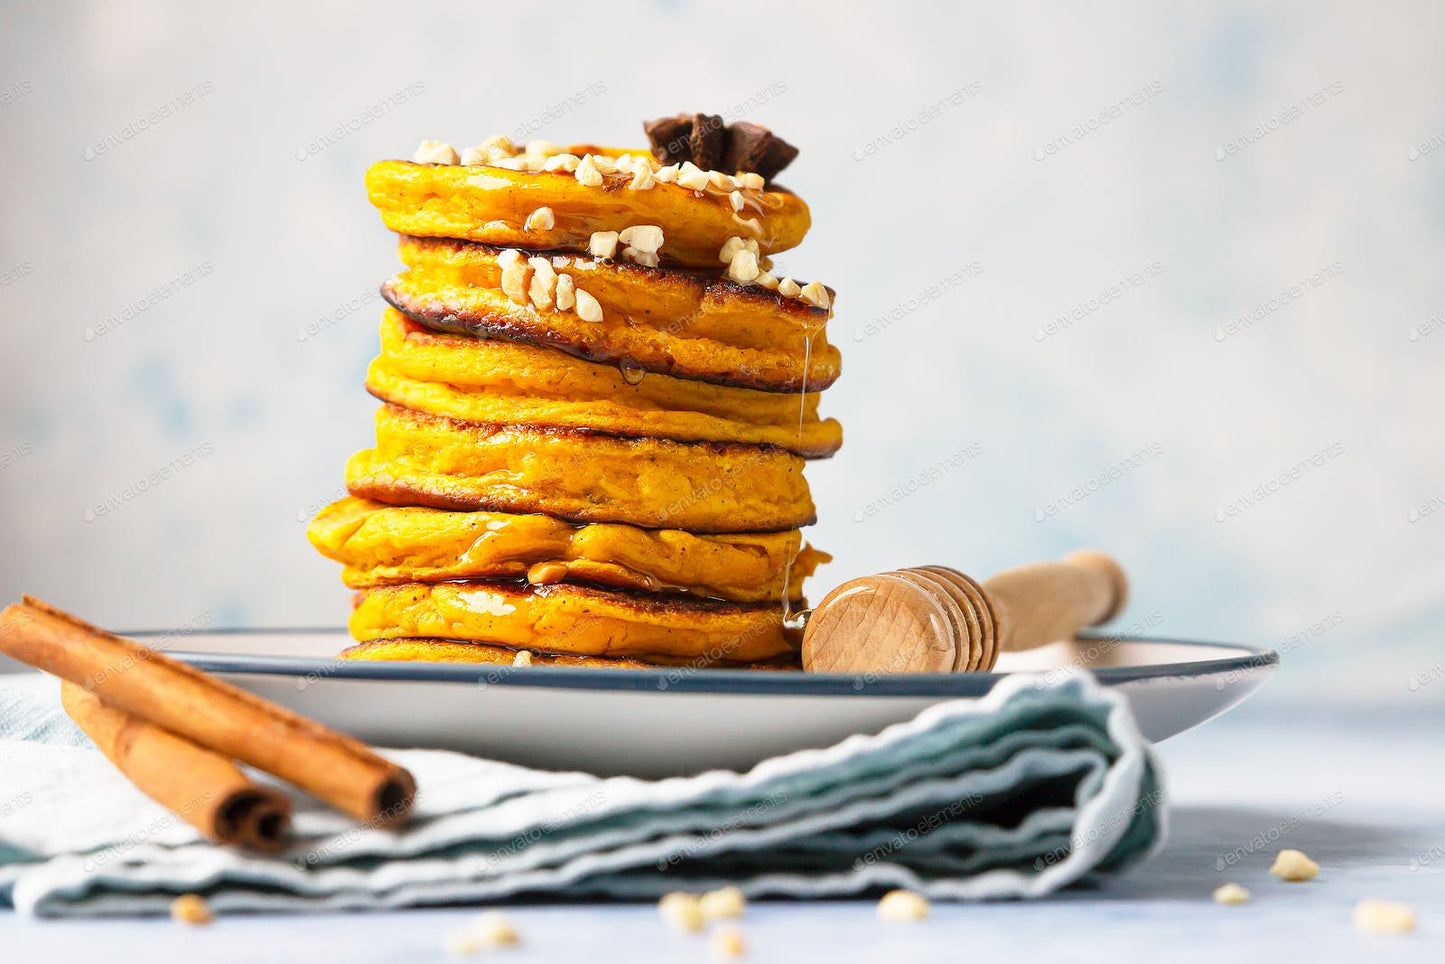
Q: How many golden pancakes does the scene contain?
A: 7